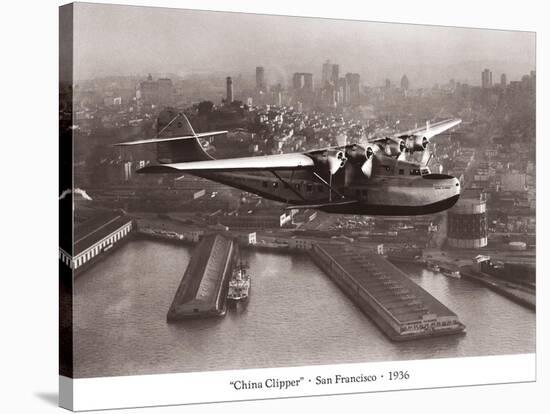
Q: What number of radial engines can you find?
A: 4